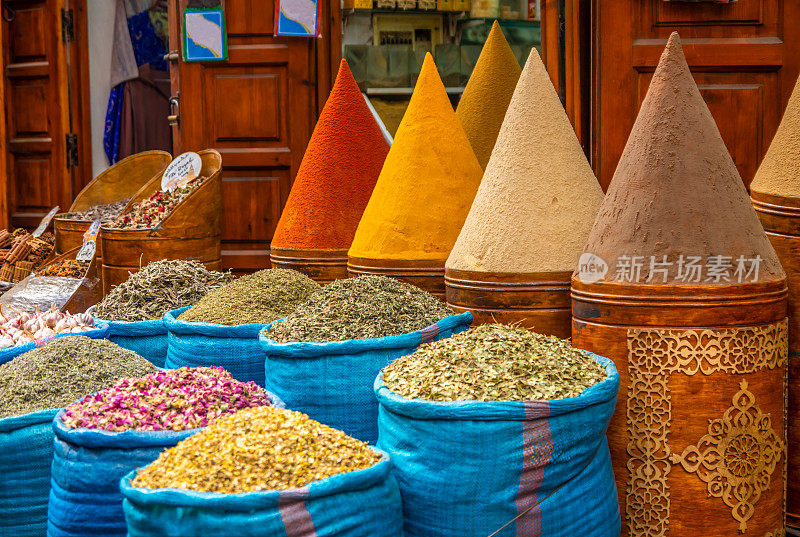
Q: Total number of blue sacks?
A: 8